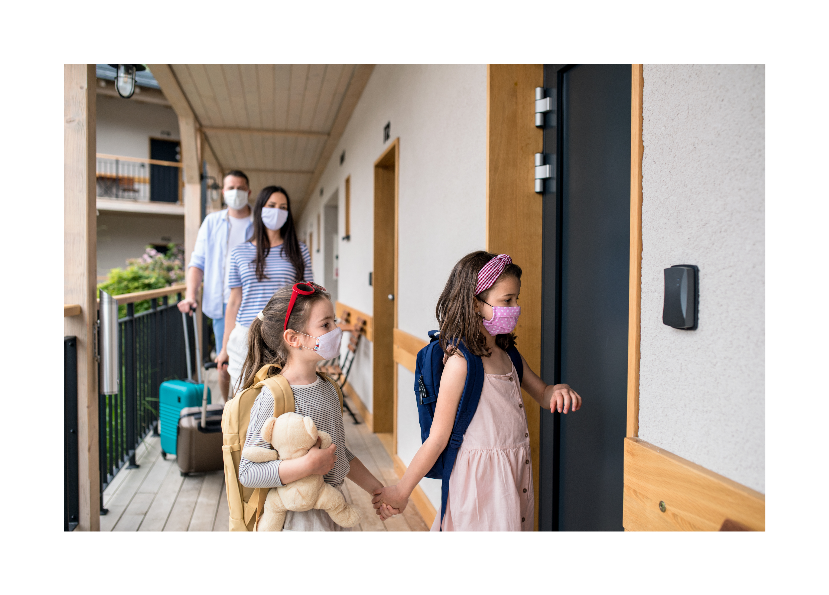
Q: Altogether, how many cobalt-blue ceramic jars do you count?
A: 0